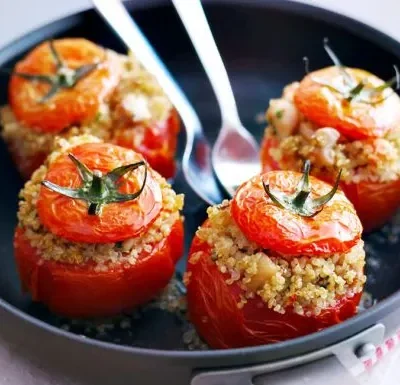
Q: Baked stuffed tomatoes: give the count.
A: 4